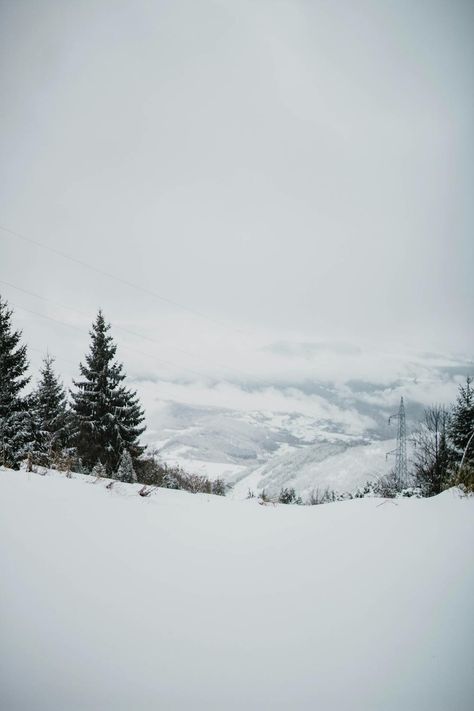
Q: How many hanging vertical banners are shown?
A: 0